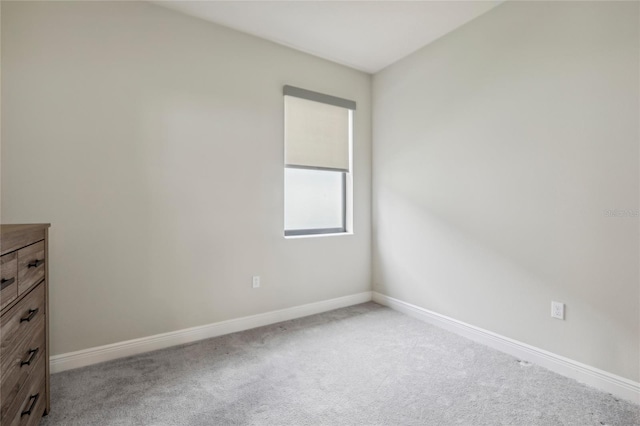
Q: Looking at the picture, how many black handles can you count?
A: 5